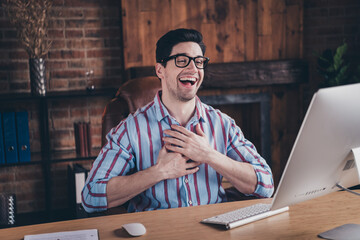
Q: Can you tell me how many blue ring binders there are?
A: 3